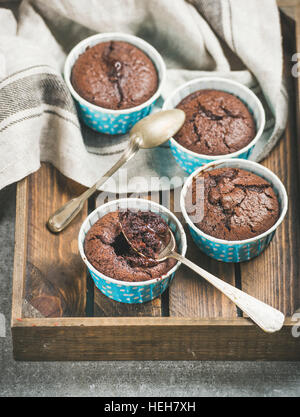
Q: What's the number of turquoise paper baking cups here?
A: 4